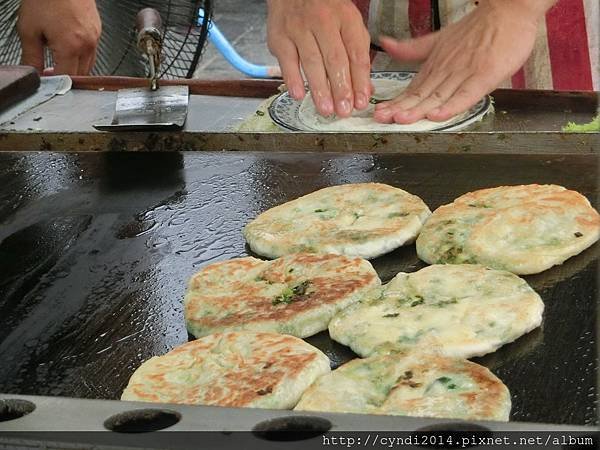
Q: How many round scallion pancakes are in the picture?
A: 6